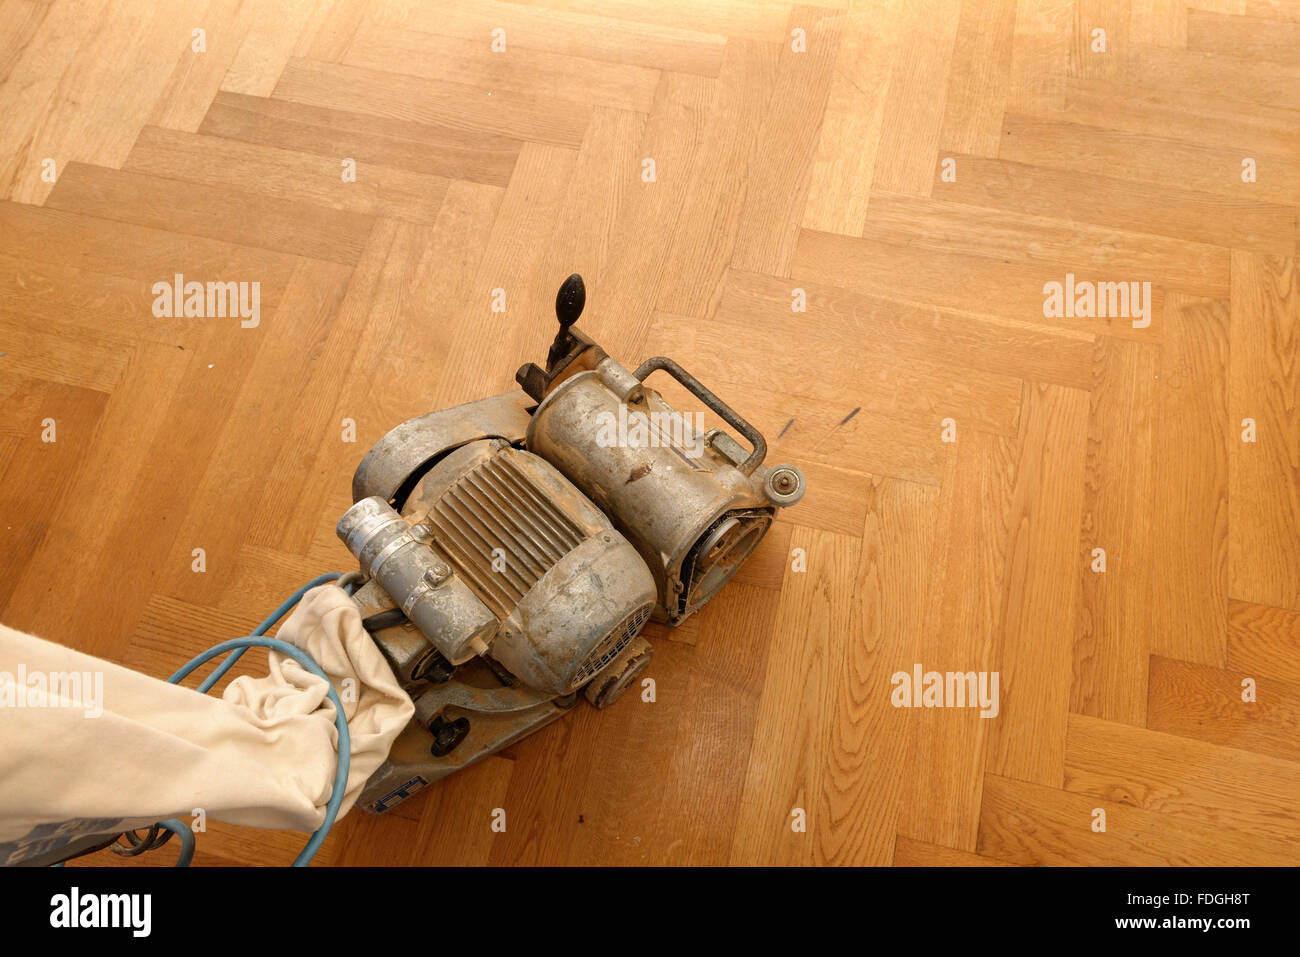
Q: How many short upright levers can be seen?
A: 1